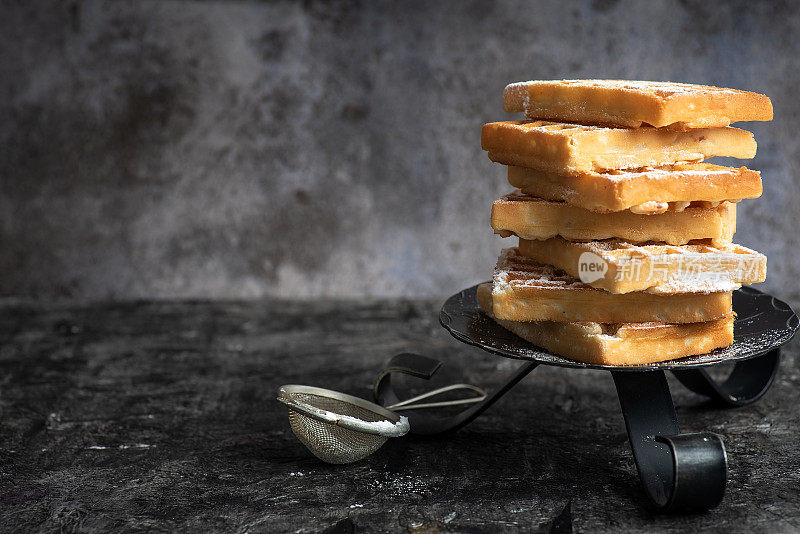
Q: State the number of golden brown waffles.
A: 7